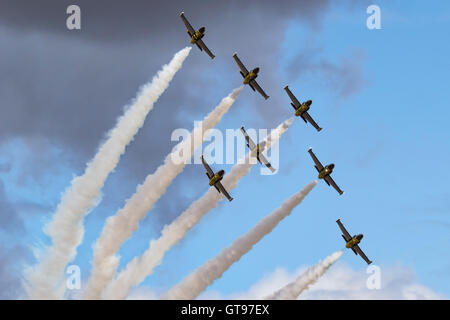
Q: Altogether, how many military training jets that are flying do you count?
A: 7